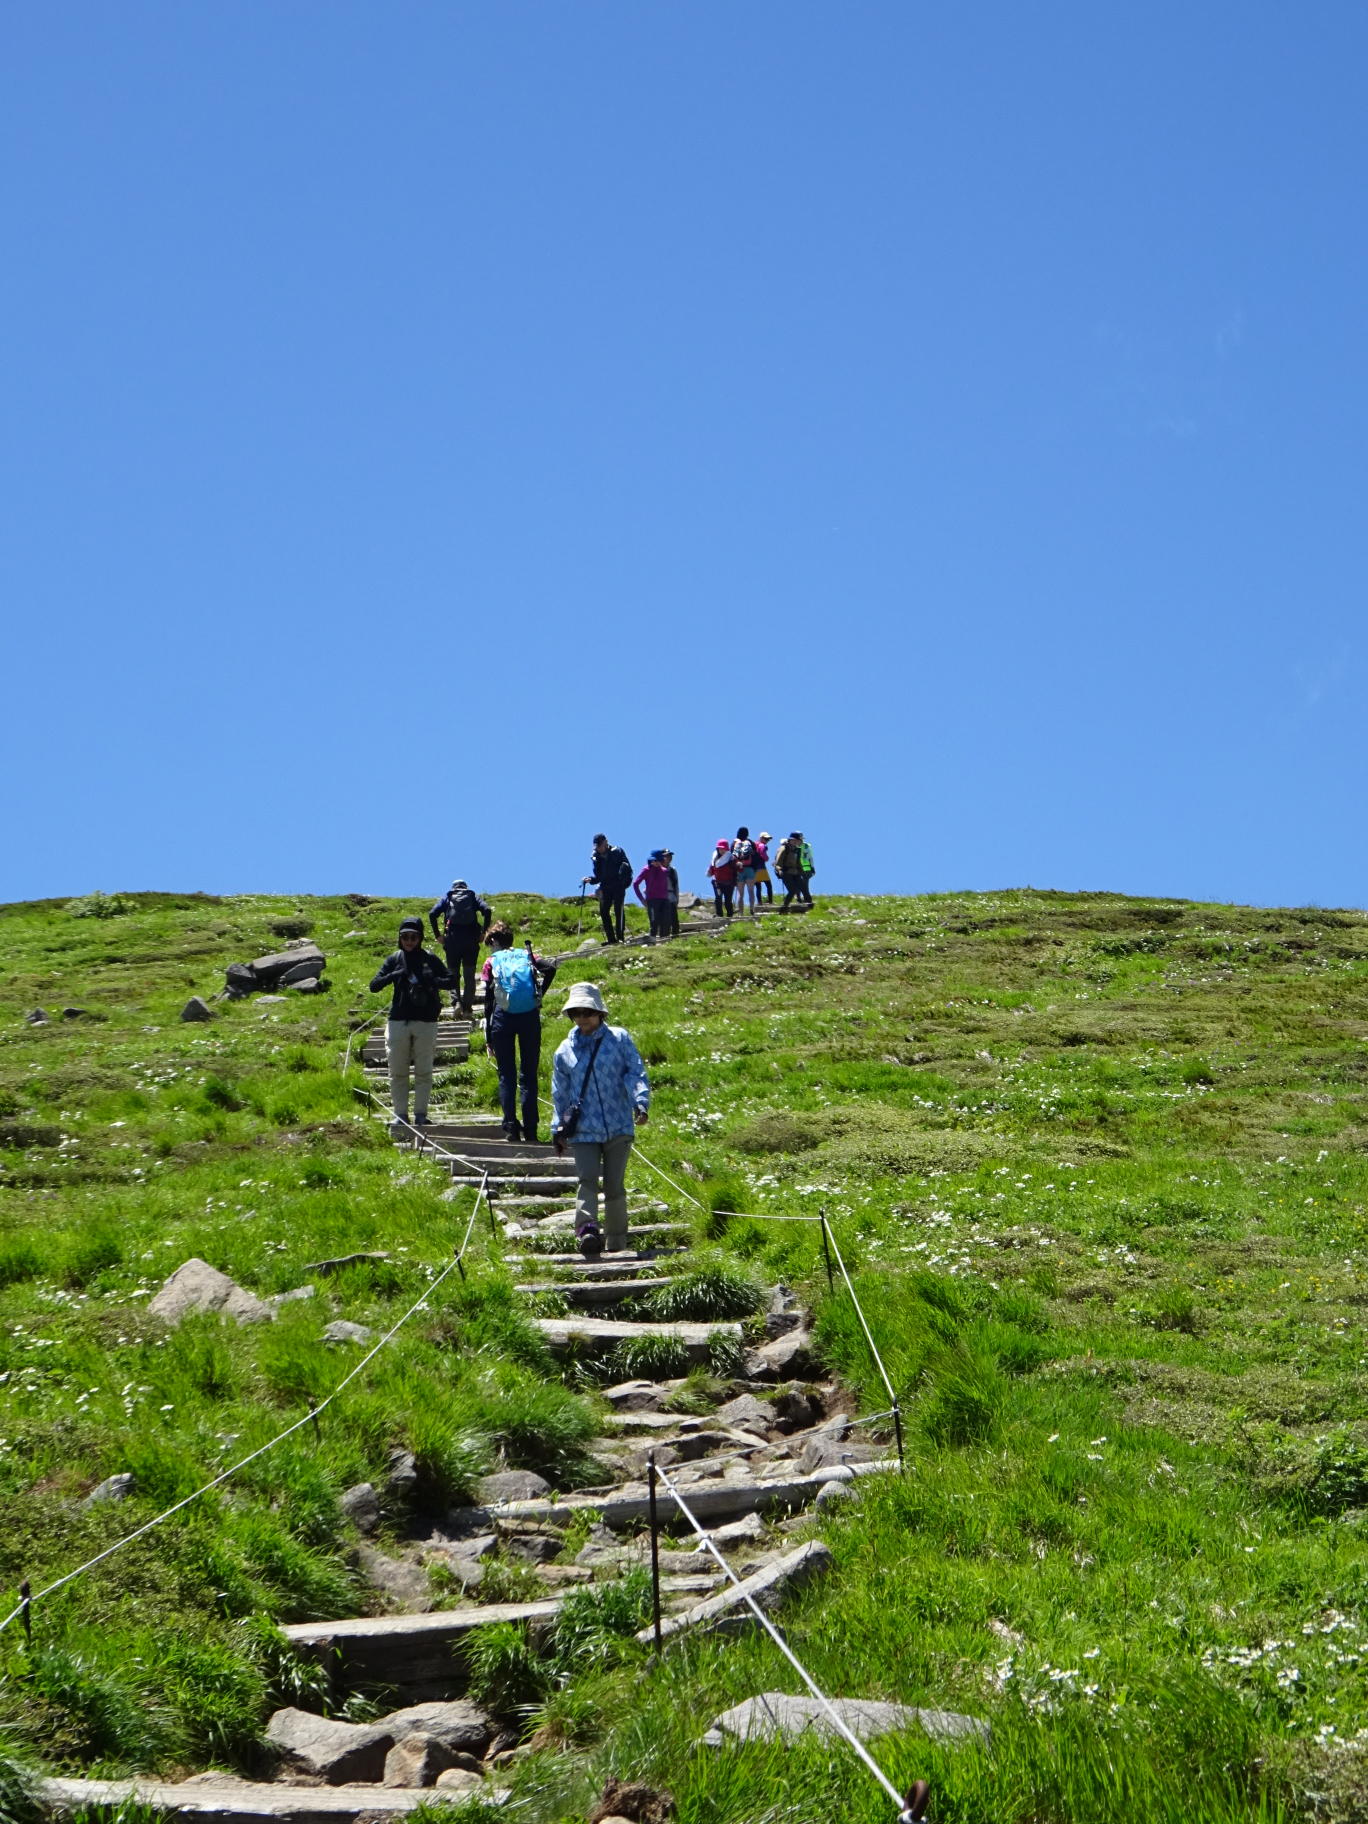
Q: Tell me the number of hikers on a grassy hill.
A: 12